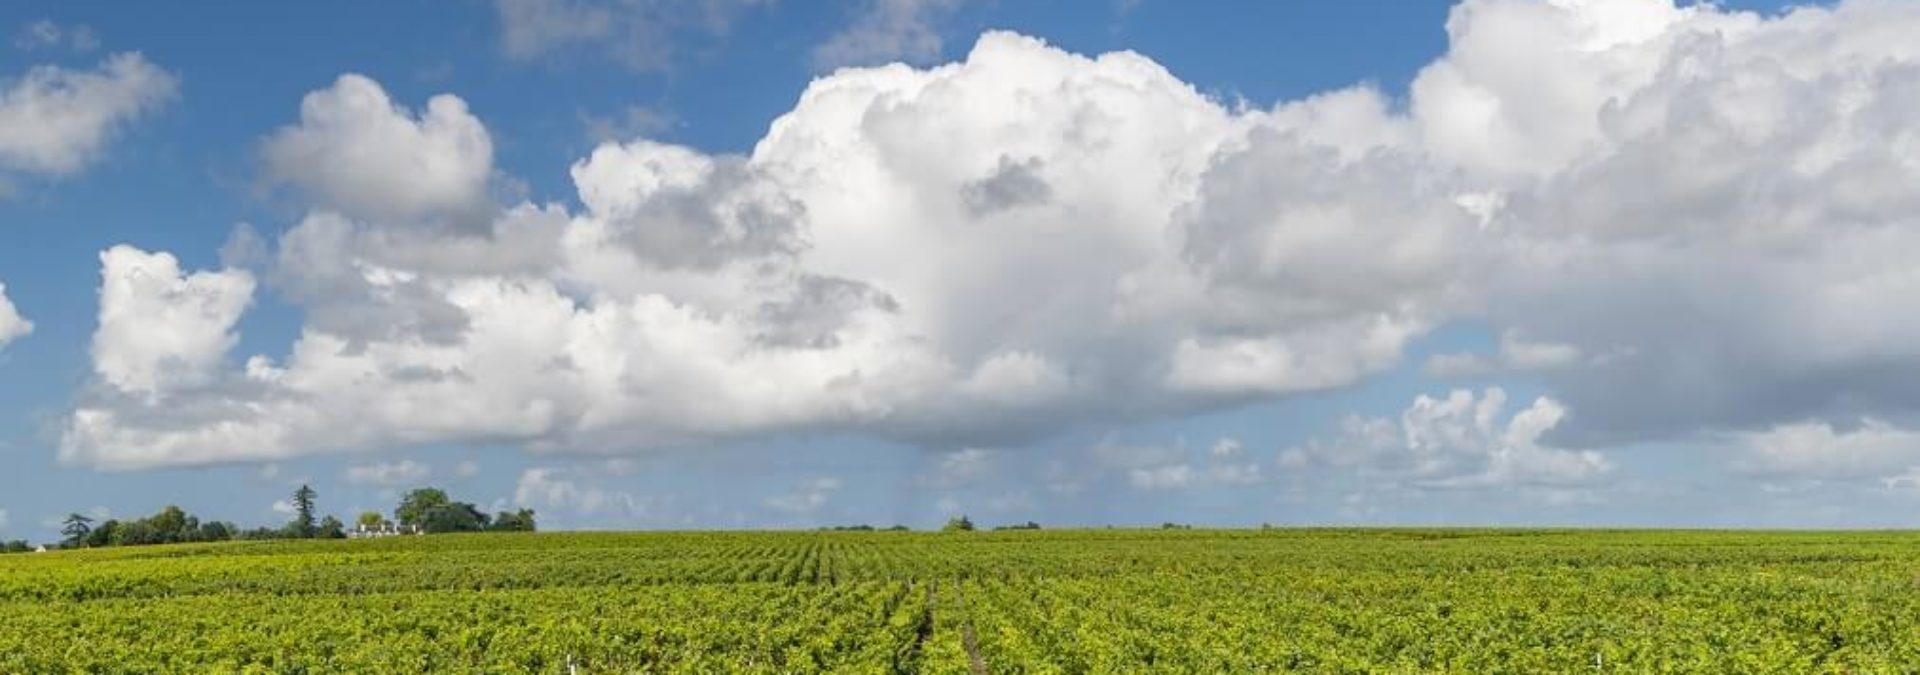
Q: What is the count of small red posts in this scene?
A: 0